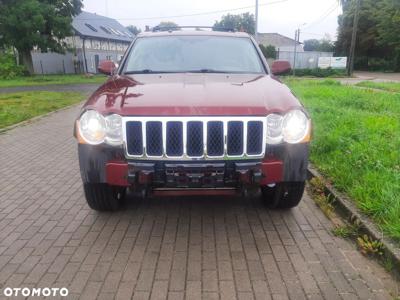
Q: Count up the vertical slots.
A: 7